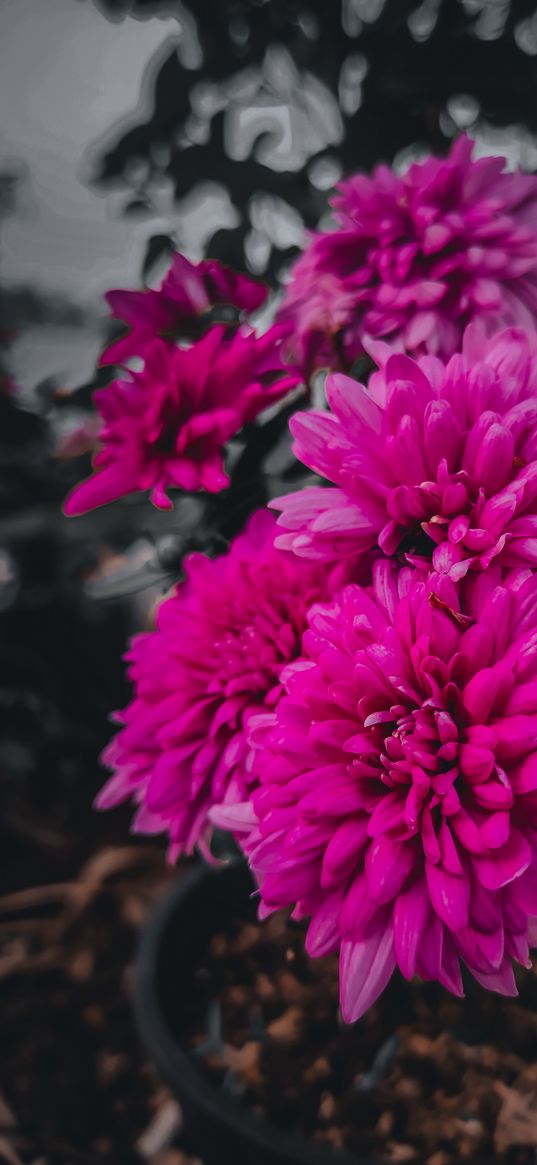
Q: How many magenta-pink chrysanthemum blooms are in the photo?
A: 6